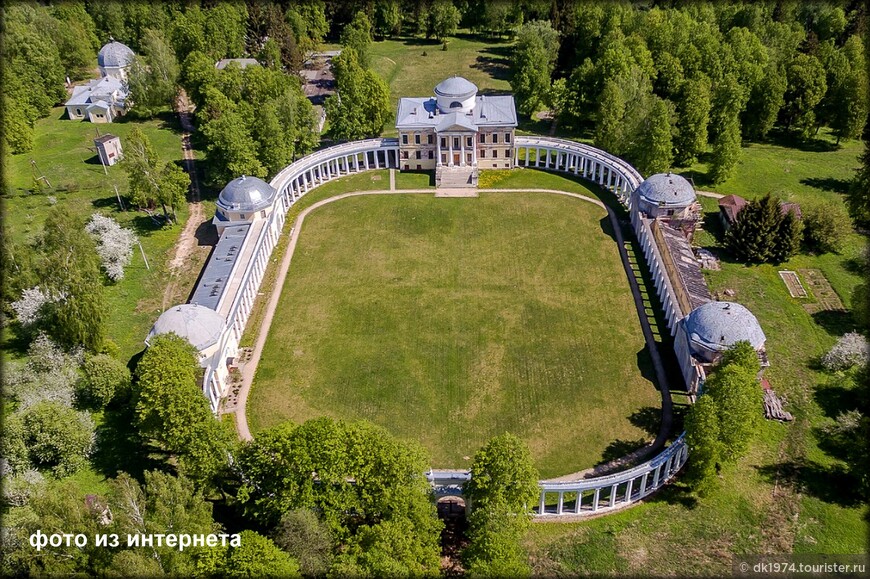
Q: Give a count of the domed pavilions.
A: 4